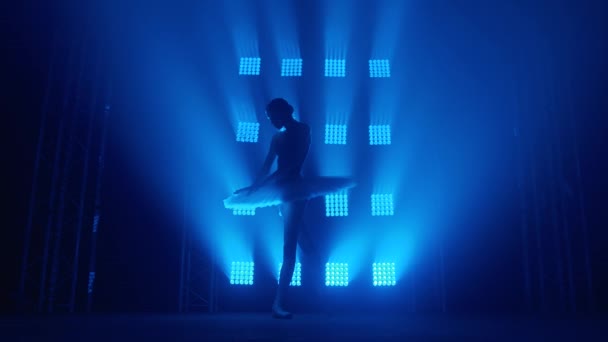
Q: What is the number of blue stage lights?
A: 14